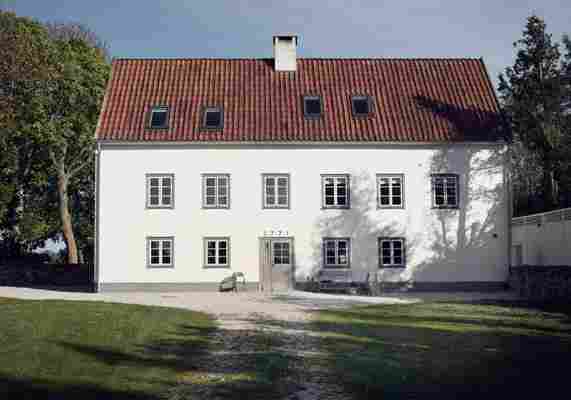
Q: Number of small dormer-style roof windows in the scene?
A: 4